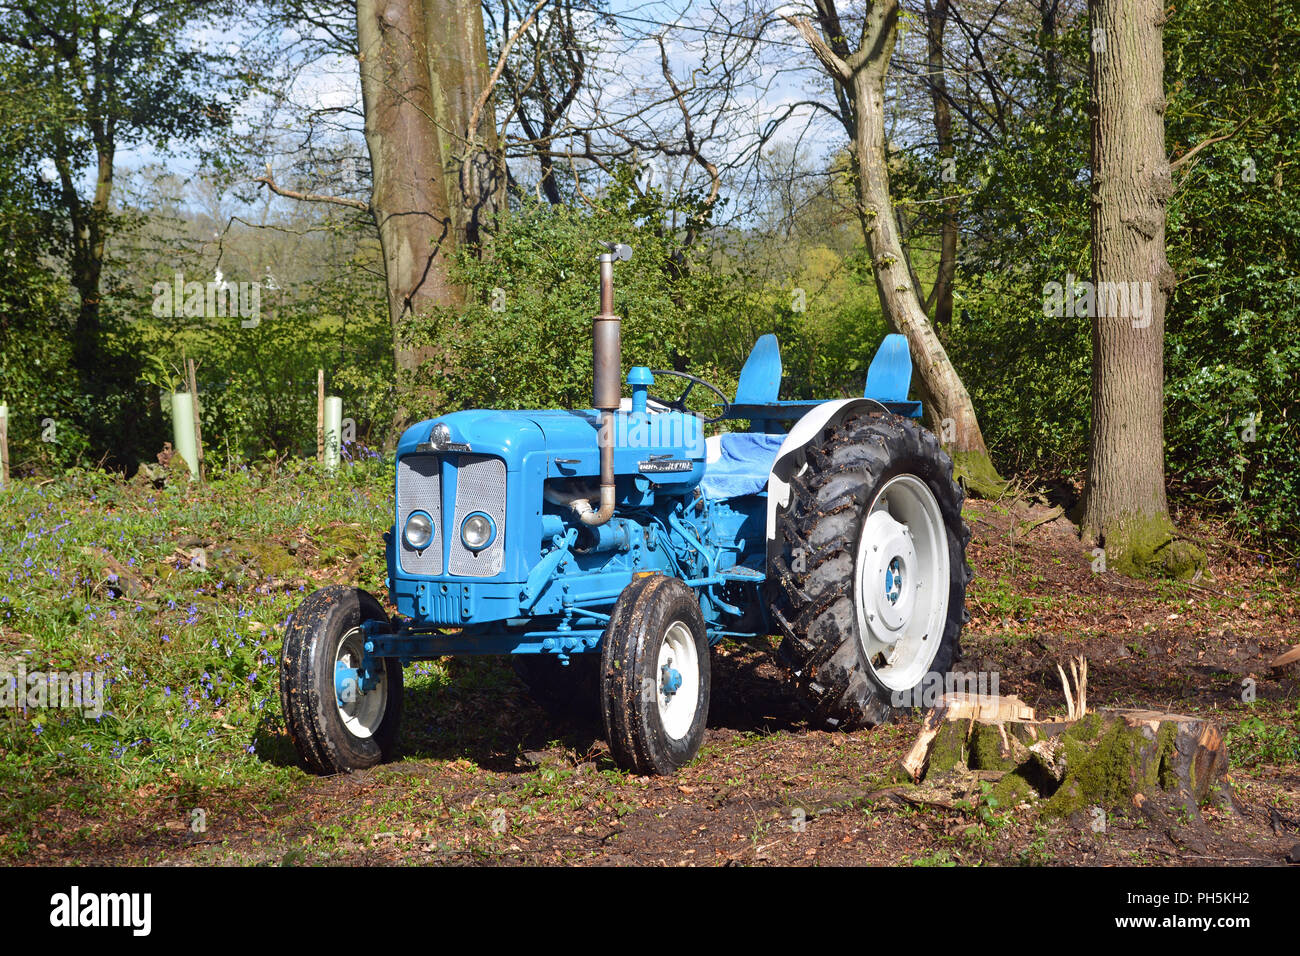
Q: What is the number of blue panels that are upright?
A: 2